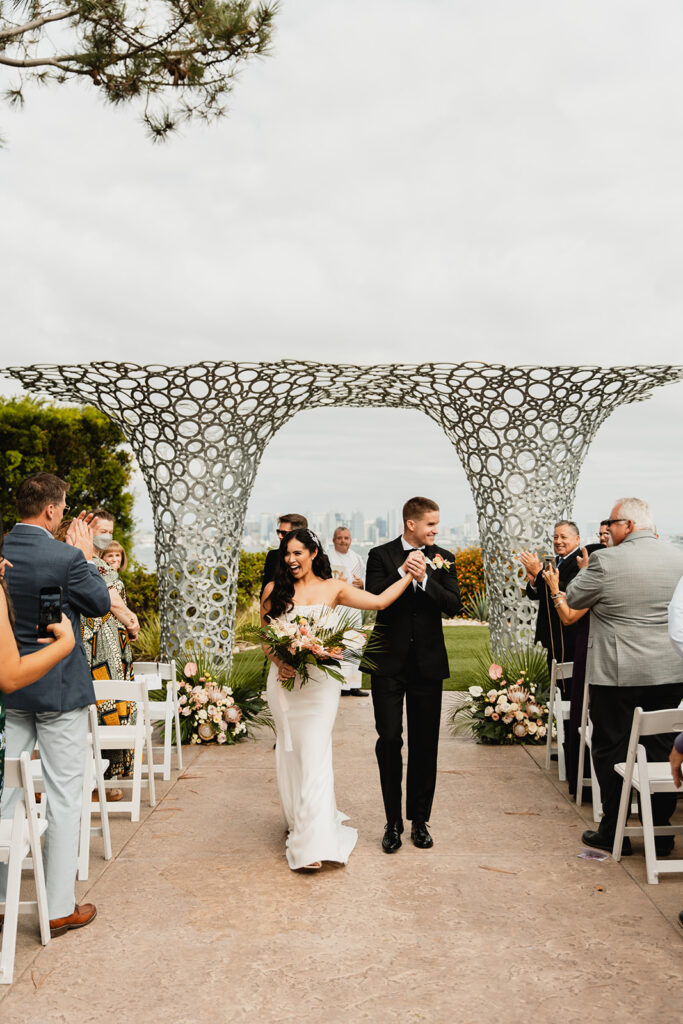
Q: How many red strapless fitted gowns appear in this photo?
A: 0